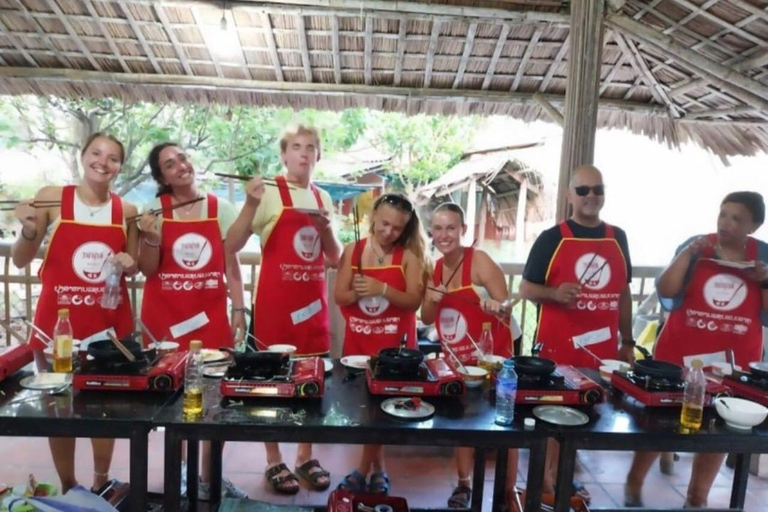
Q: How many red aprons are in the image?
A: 7